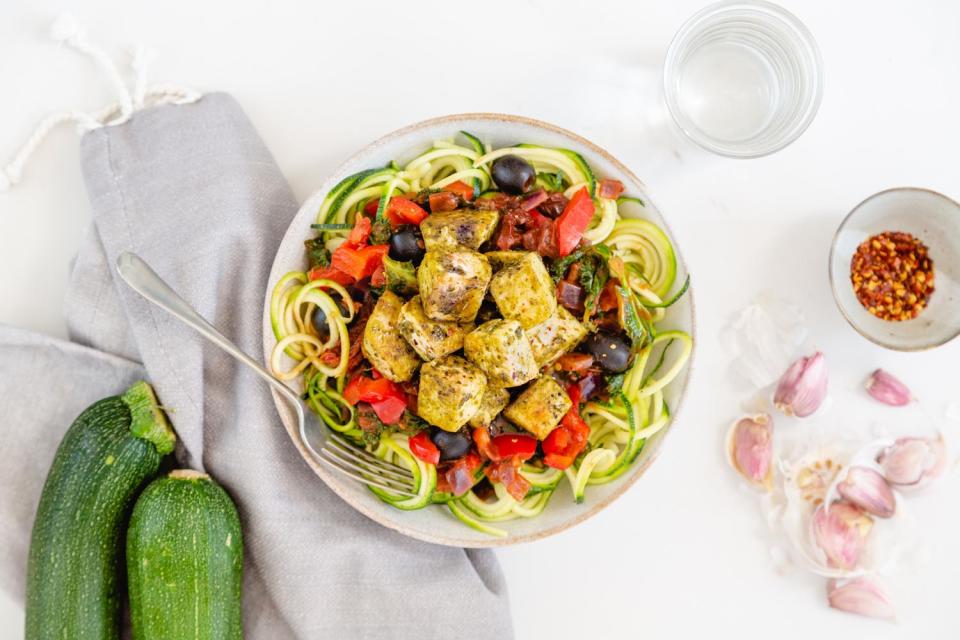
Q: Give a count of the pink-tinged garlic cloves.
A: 7